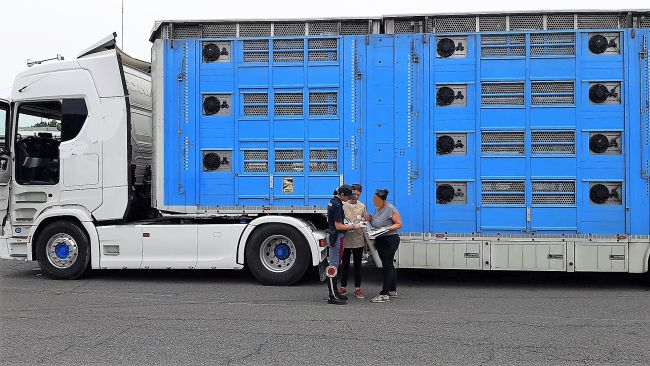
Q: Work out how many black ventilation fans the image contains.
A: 11